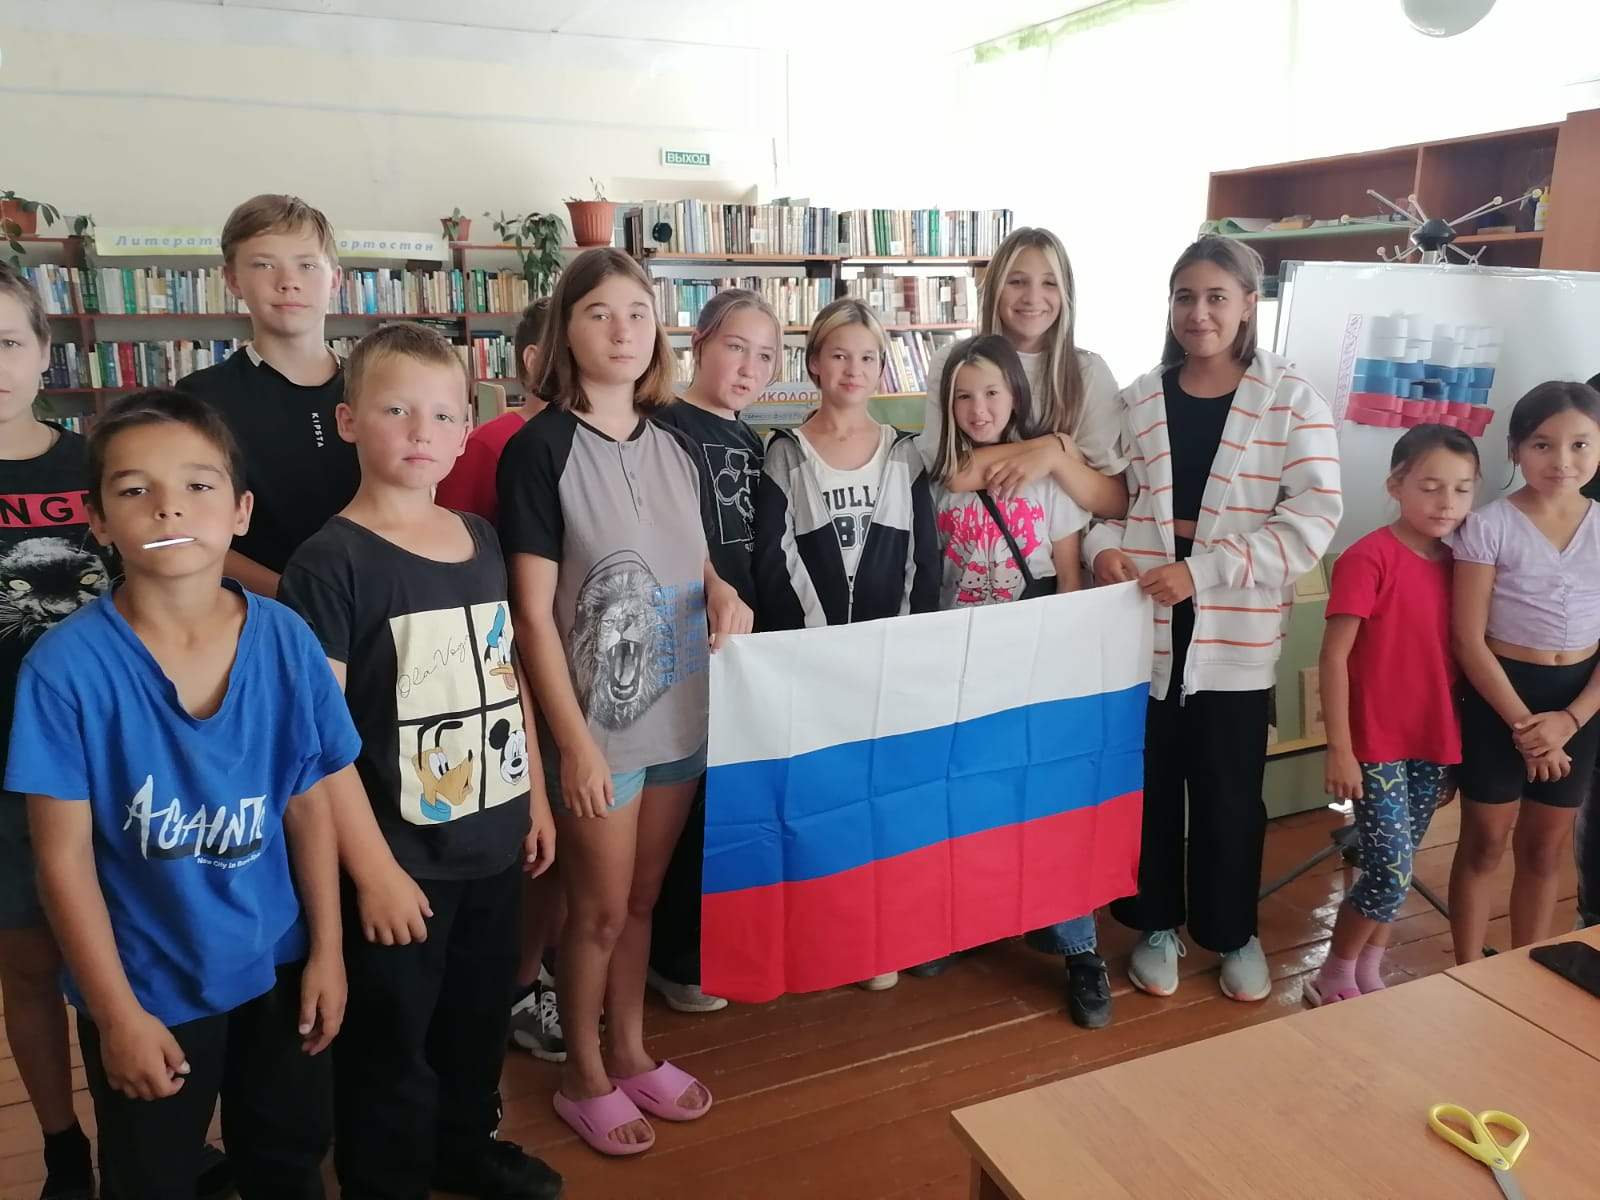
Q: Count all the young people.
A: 13